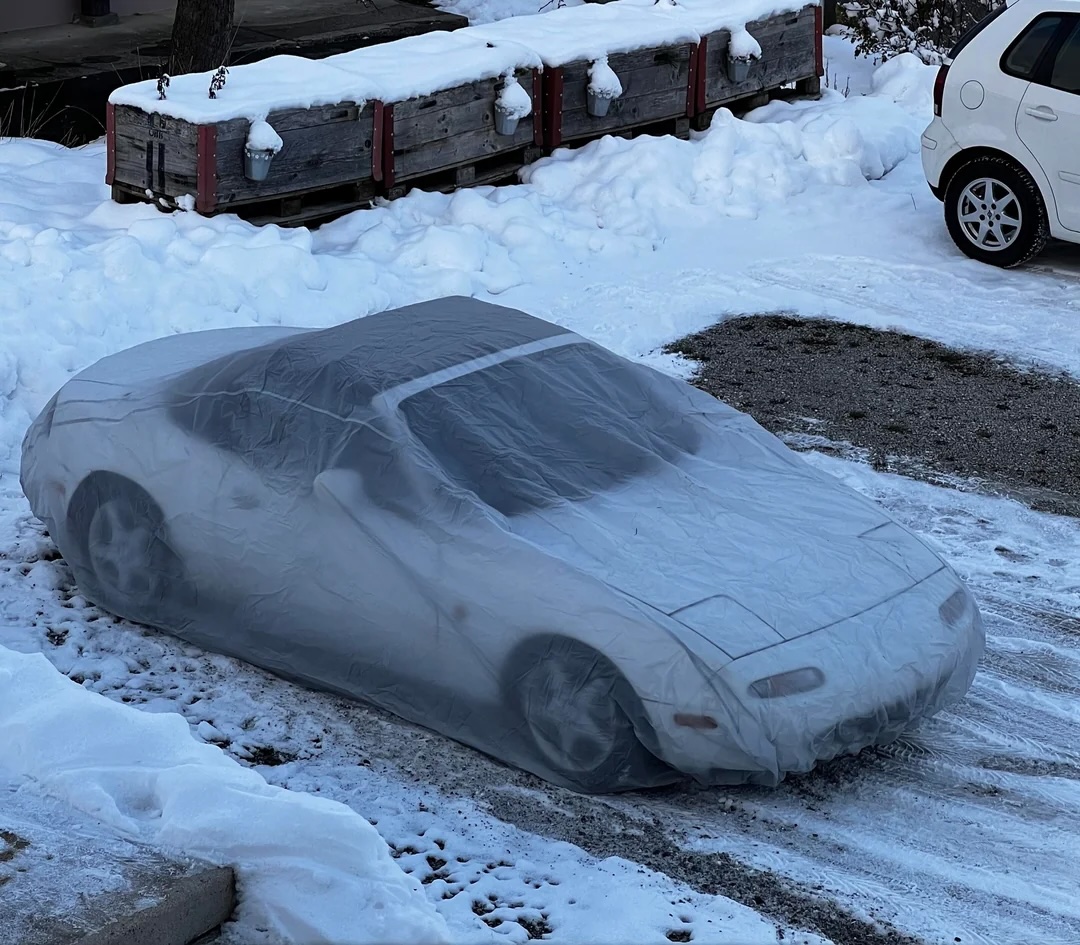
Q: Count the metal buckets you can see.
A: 4